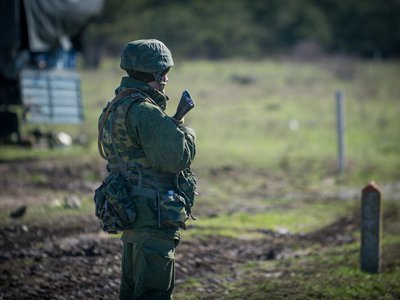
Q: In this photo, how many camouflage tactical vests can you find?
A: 1